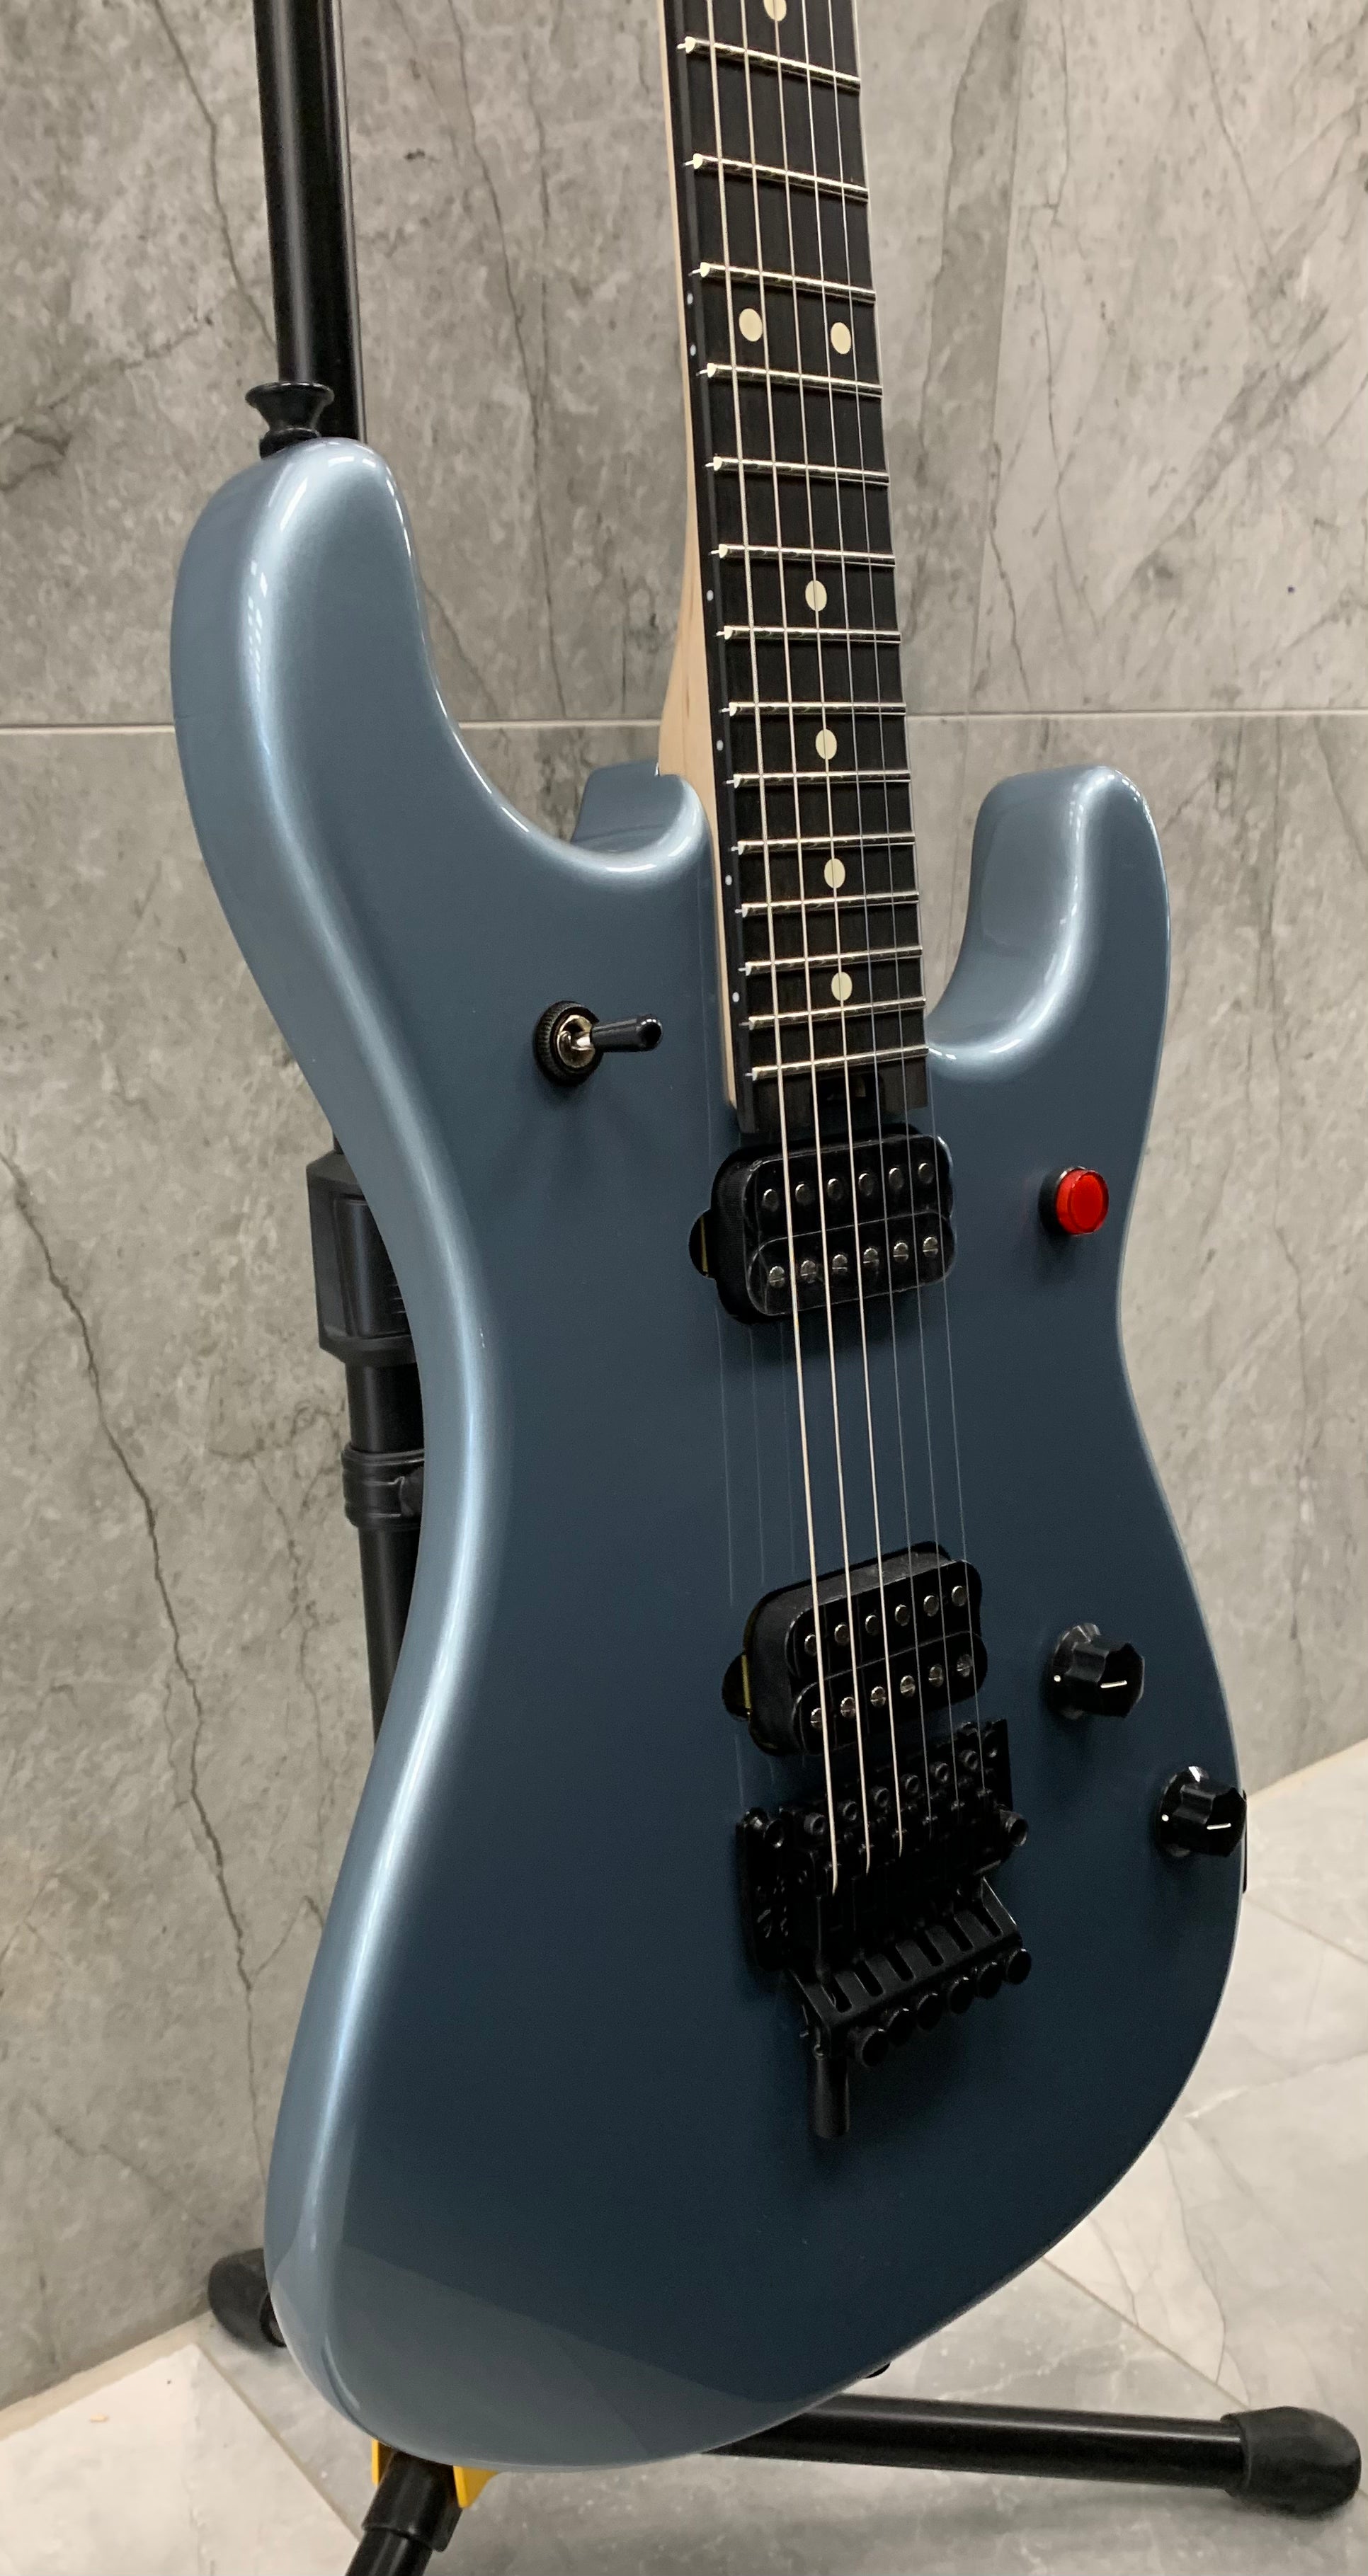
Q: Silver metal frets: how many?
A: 14